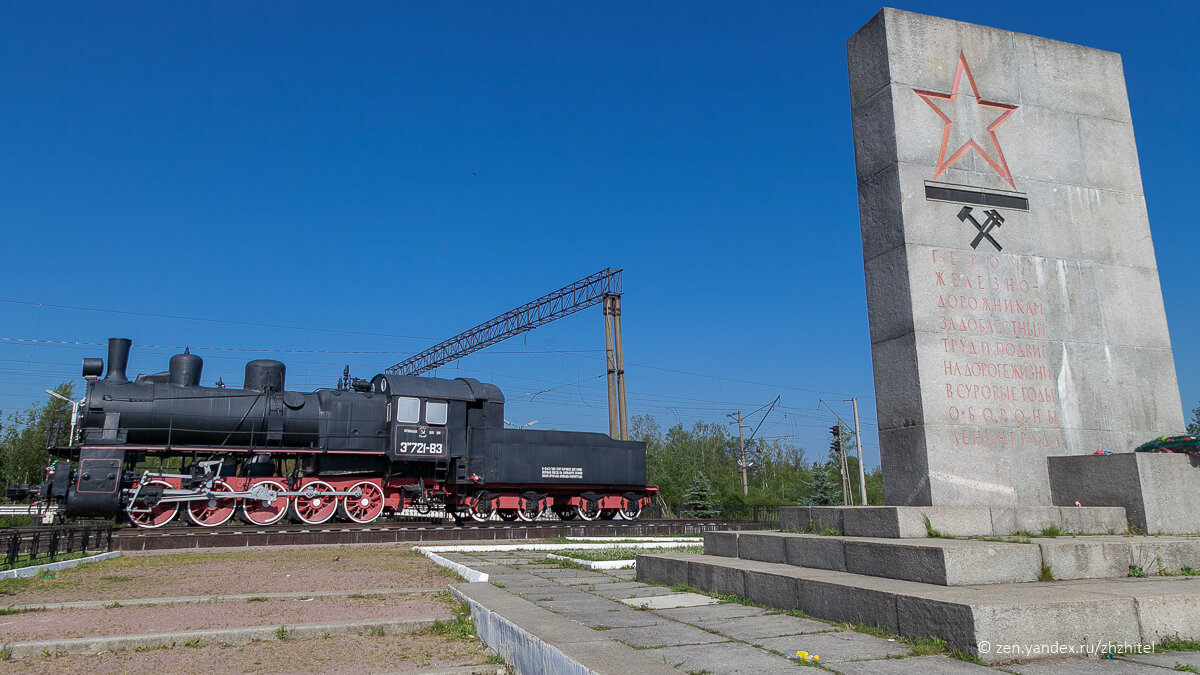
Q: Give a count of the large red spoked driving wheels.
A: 5